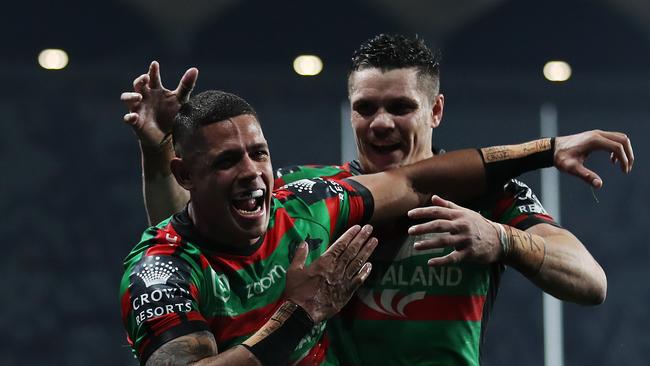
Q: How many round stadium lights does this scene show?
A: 3